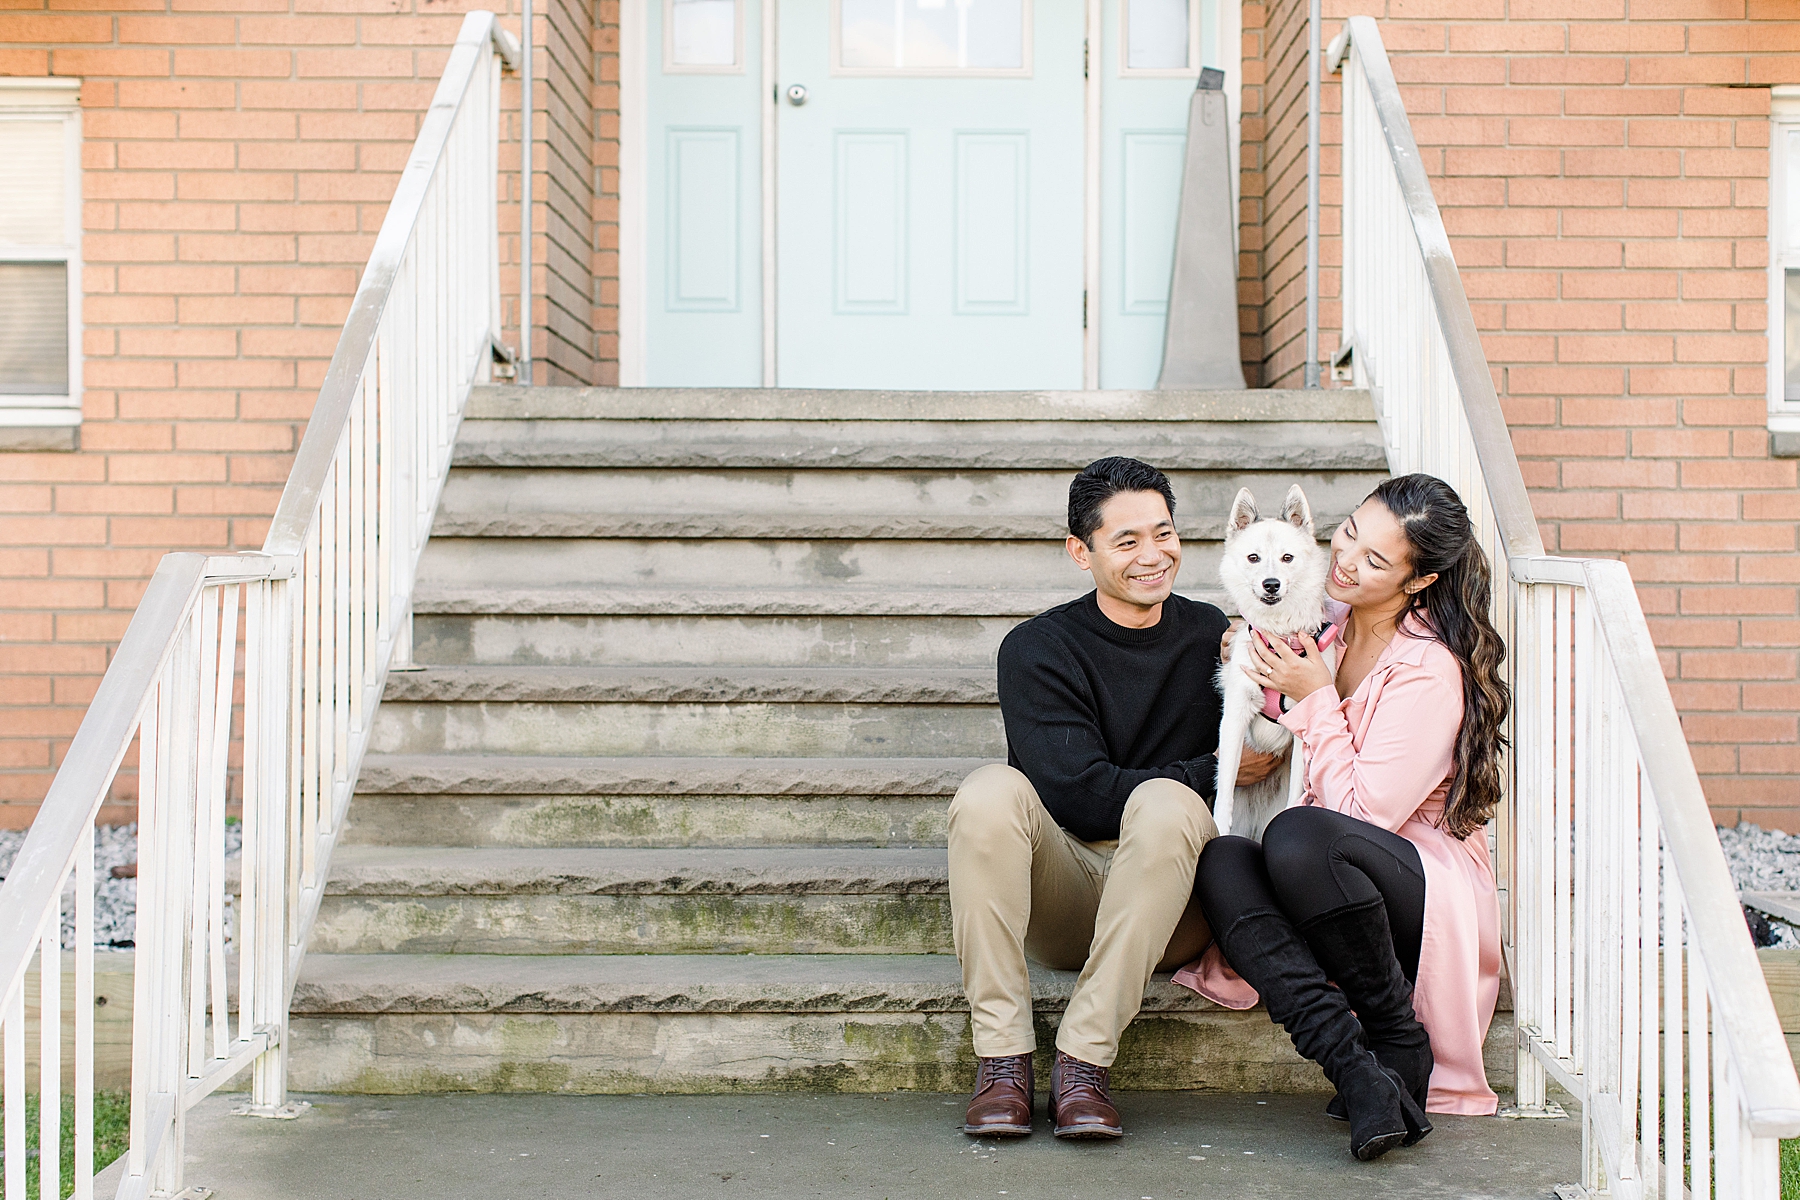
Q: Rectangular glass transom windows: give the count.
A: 3